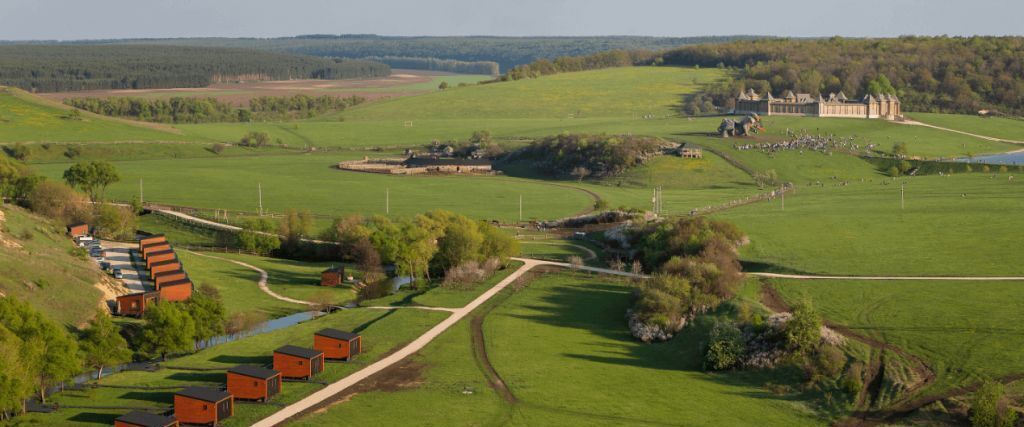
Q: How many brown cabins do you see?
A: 14